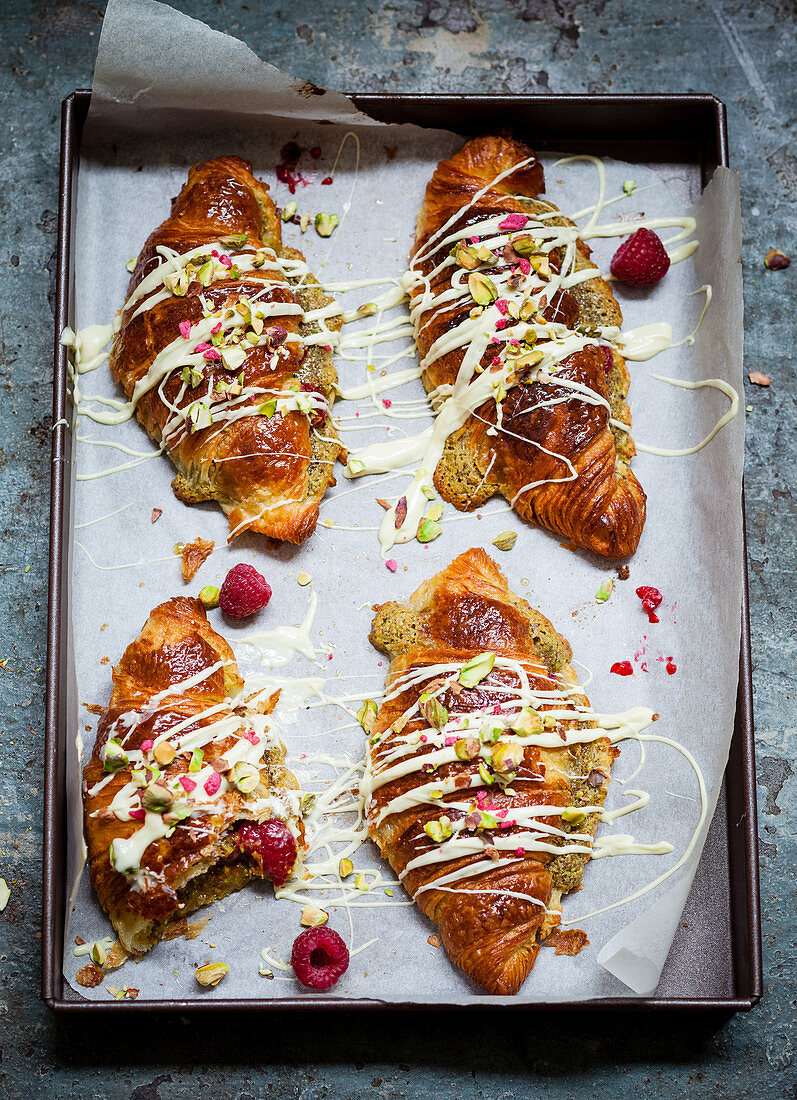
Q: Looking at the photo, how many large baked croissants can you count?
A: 4